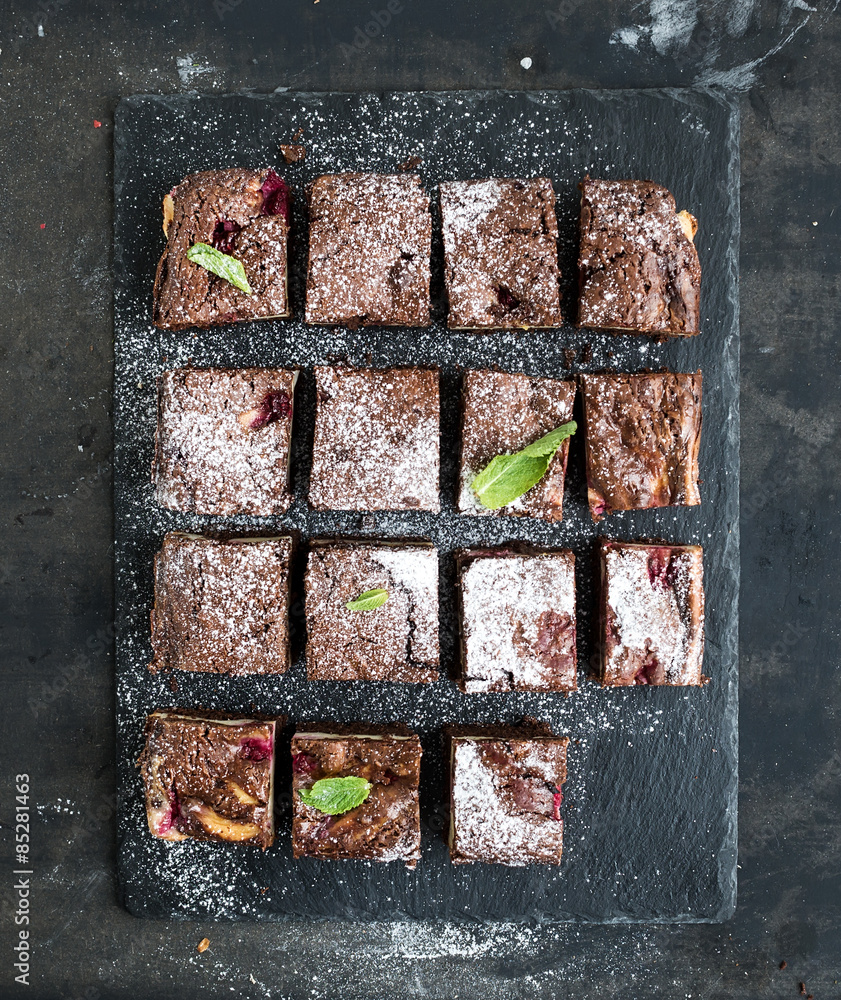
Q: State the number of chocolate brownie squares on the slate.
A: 15